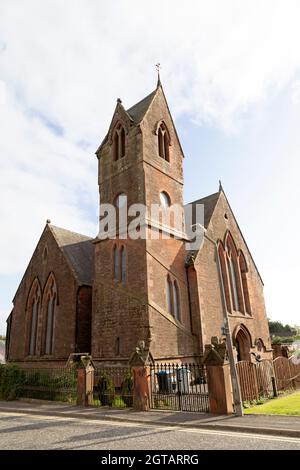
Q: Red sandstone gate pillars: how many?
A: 3